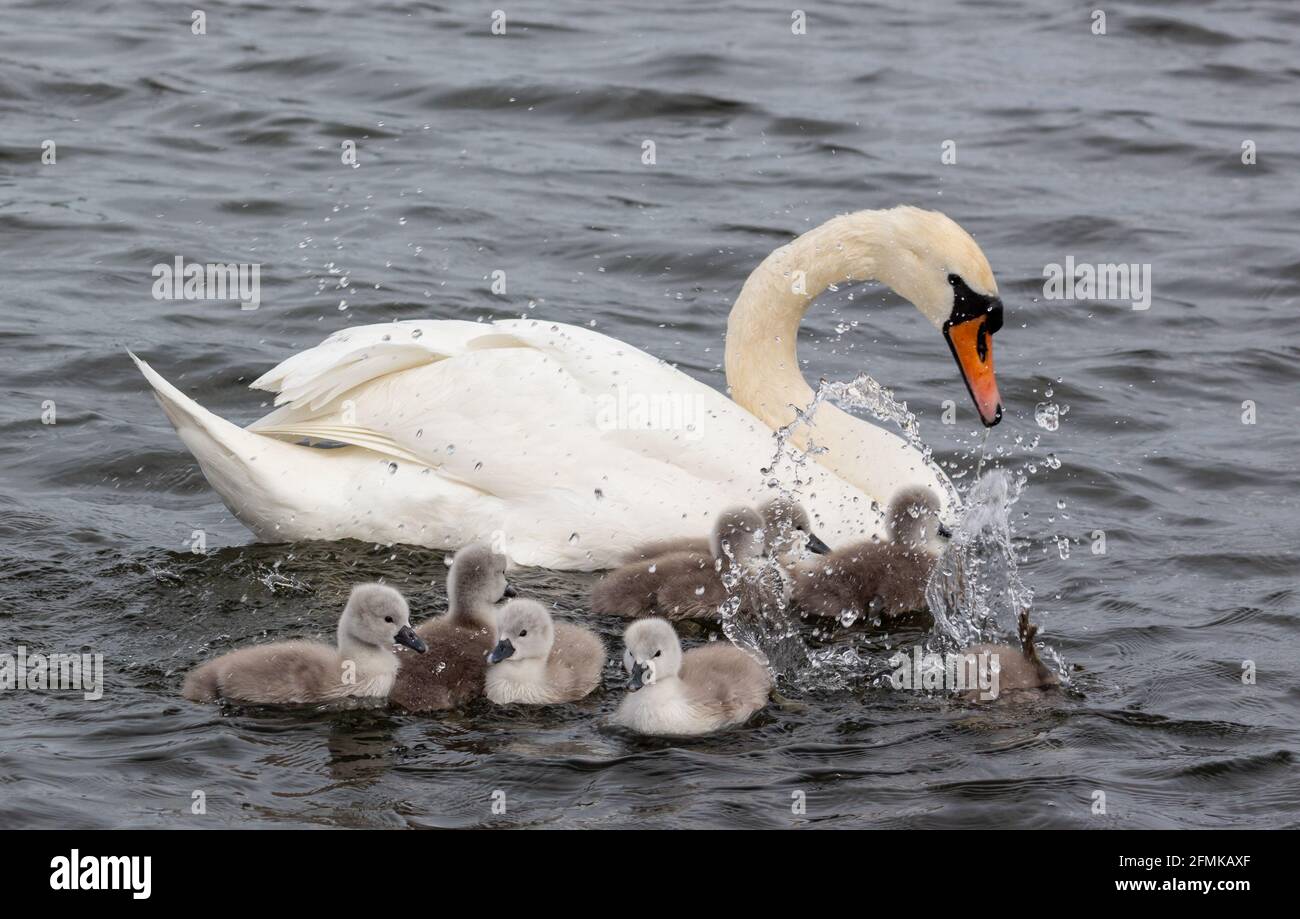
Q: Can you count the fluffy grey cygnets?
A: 8